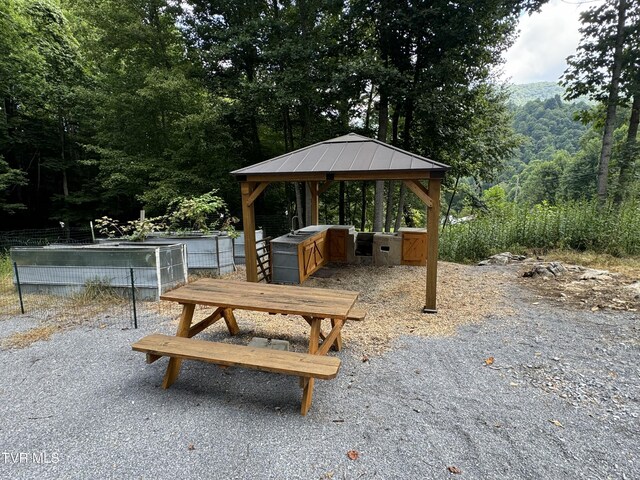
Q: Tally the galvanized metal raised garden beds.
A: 3